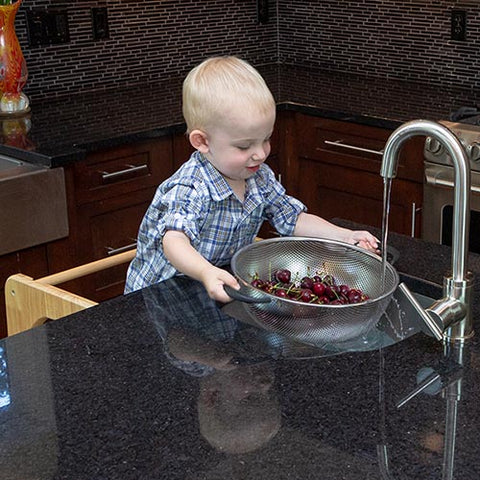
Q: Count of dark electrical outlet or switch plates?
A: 4